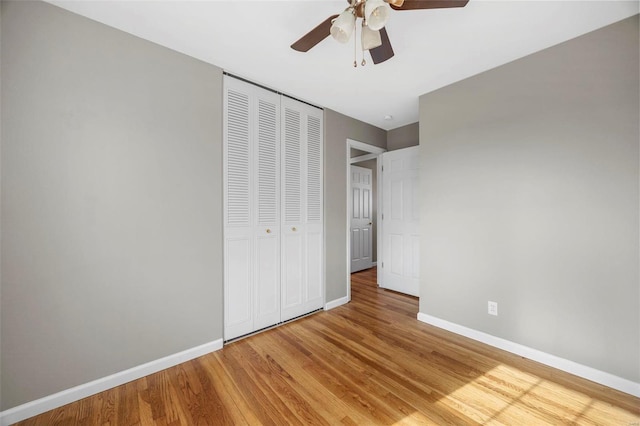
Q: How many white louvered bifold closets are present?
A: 1